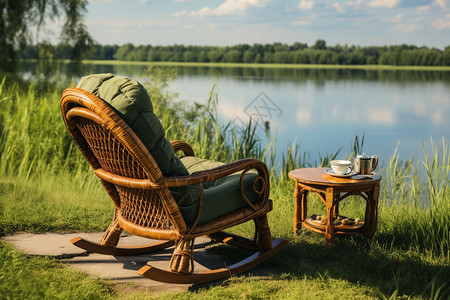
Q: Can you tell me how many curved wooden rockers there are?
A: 2